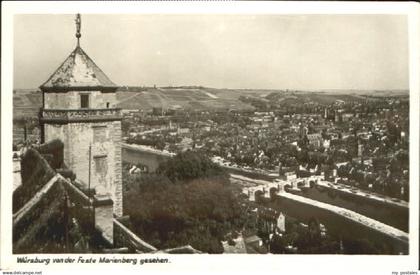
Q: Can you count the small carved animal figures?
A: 0